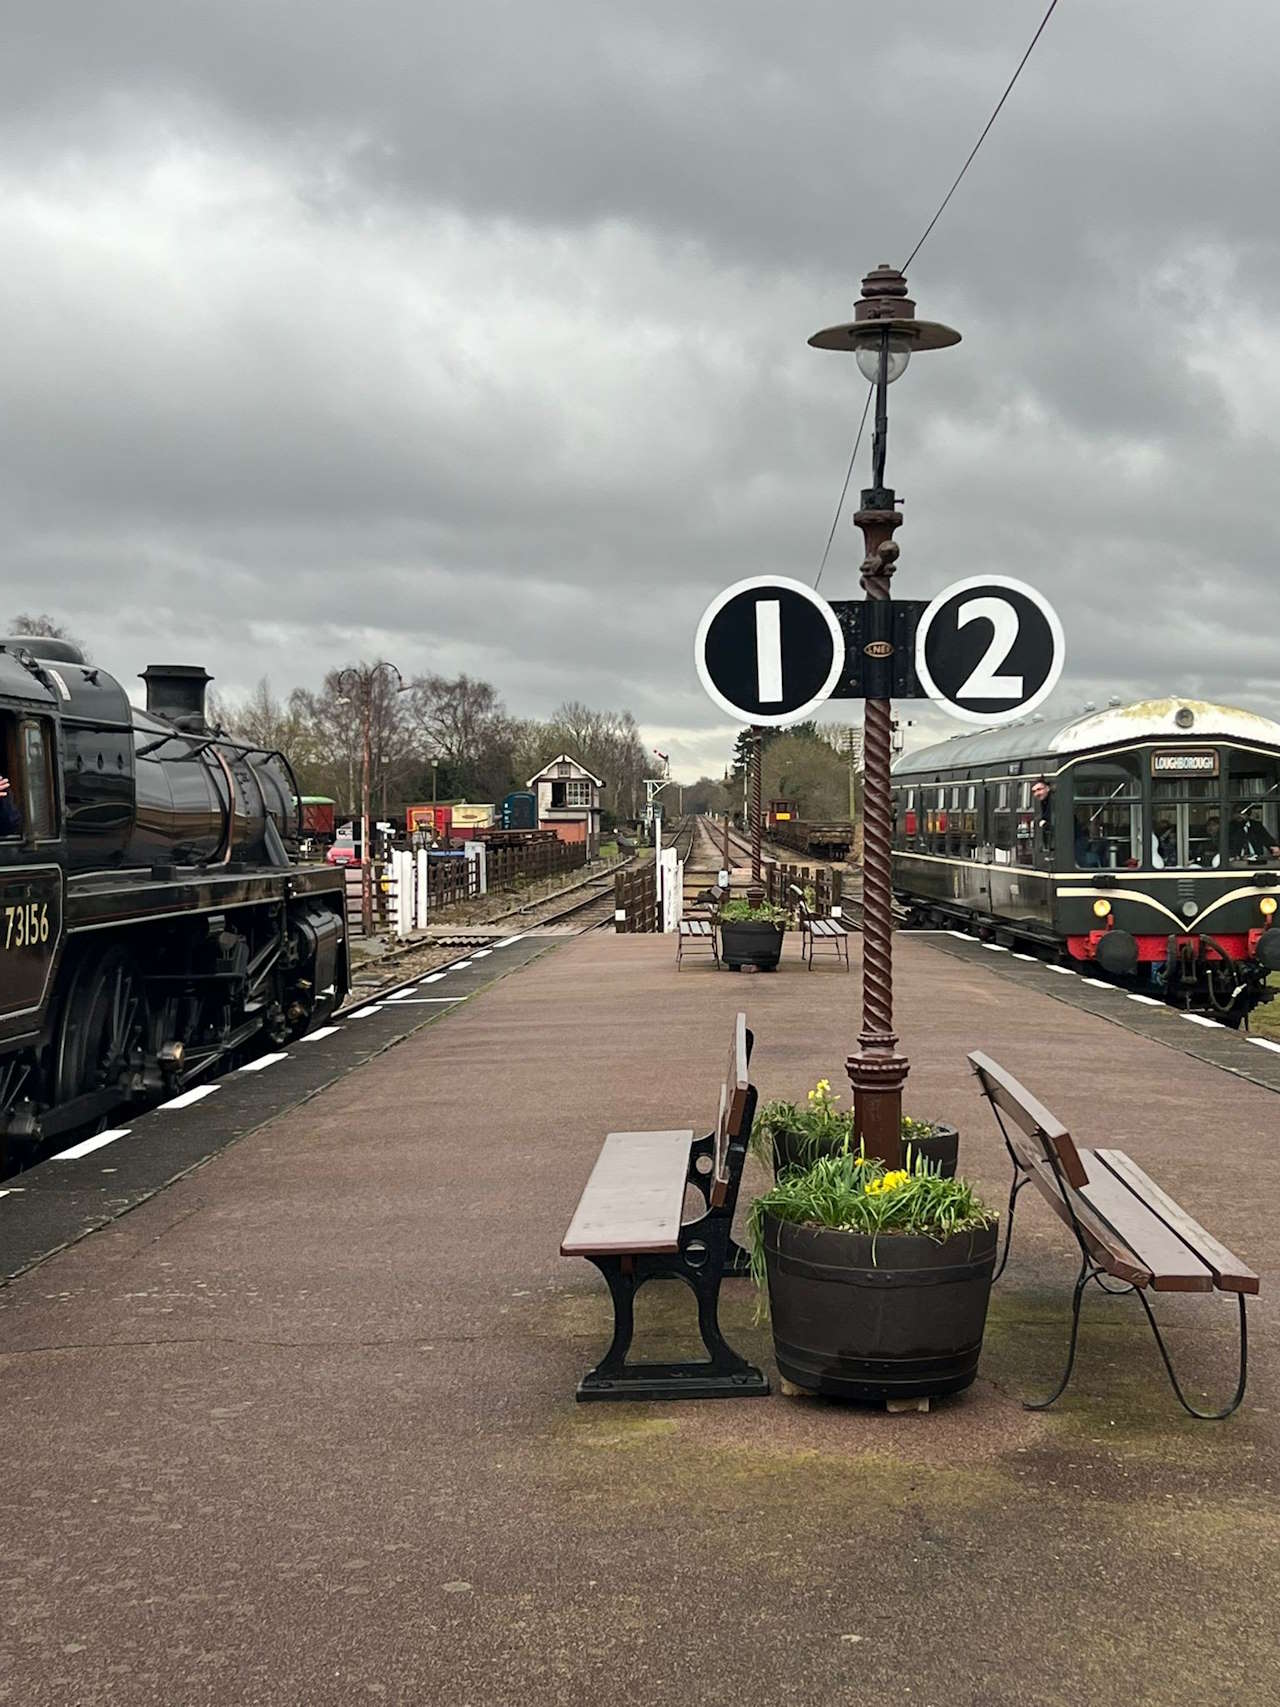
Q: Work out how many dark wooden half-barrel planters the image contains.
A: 3